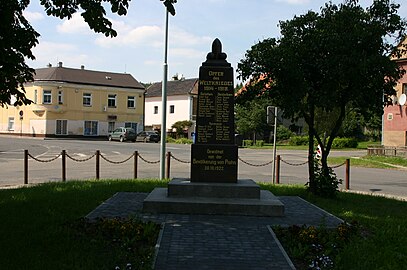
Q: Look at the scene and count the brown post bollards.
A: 7